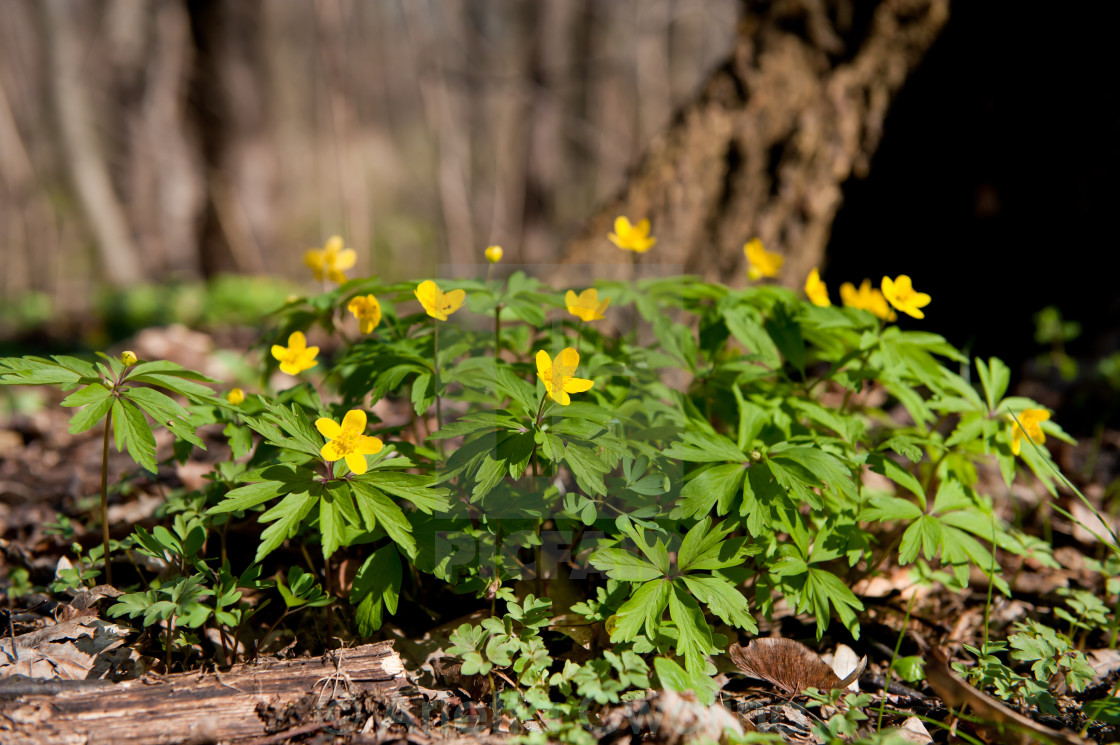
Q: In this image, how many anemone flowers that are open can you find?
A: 13